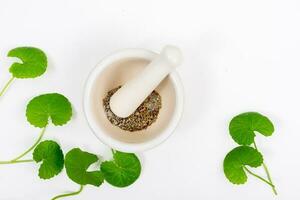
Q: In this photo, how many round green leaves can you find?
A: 7